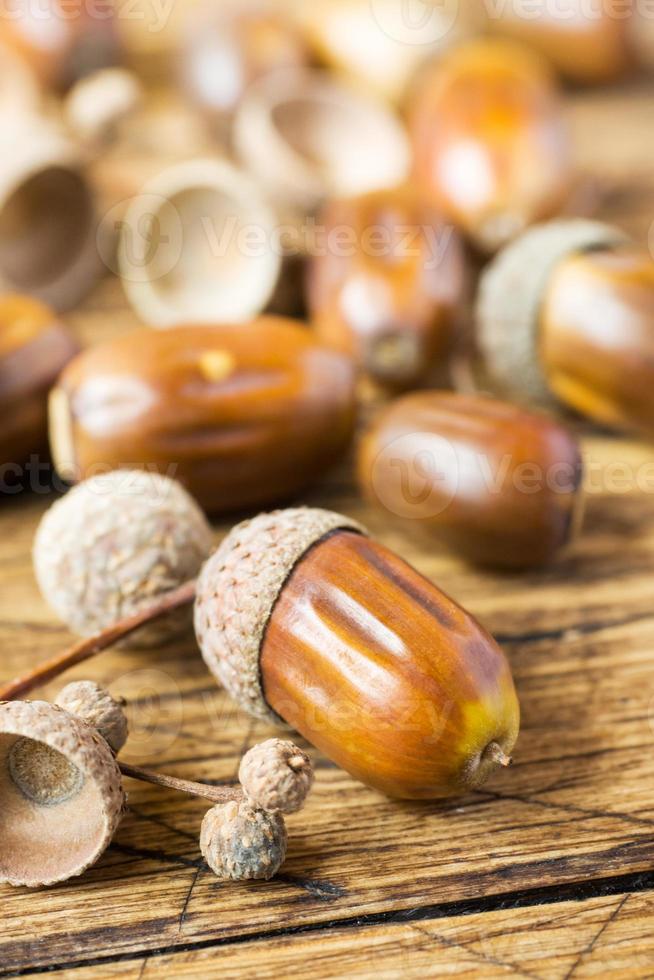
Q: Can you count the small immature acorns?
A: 3